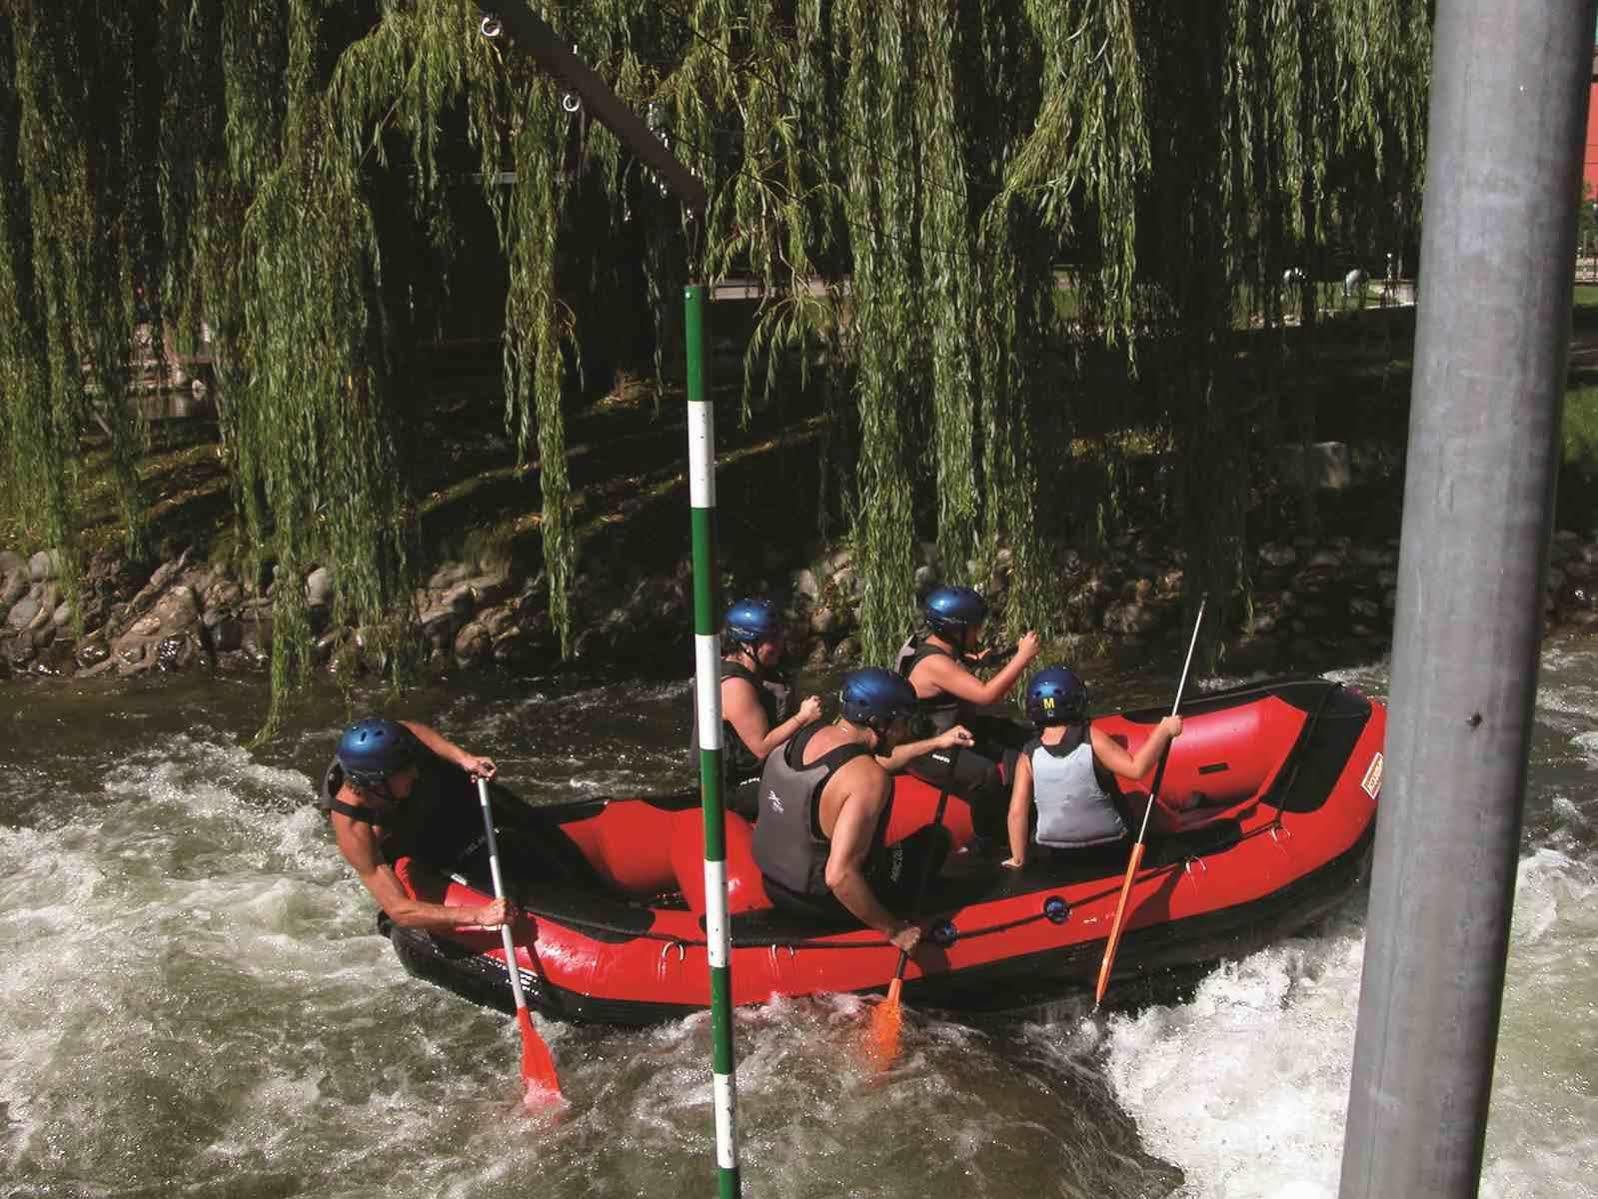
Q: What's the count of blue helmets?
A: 5